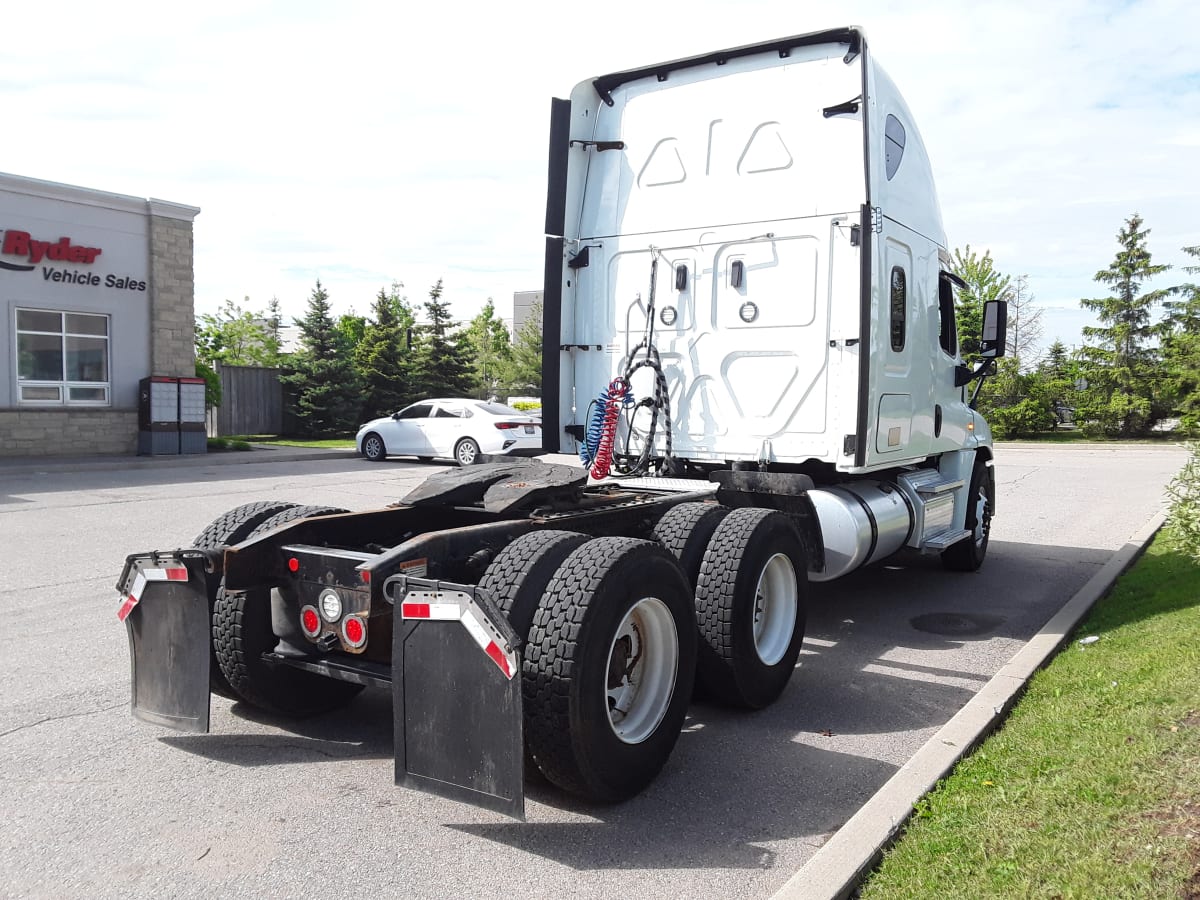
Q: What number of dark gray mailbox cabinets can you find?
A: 2